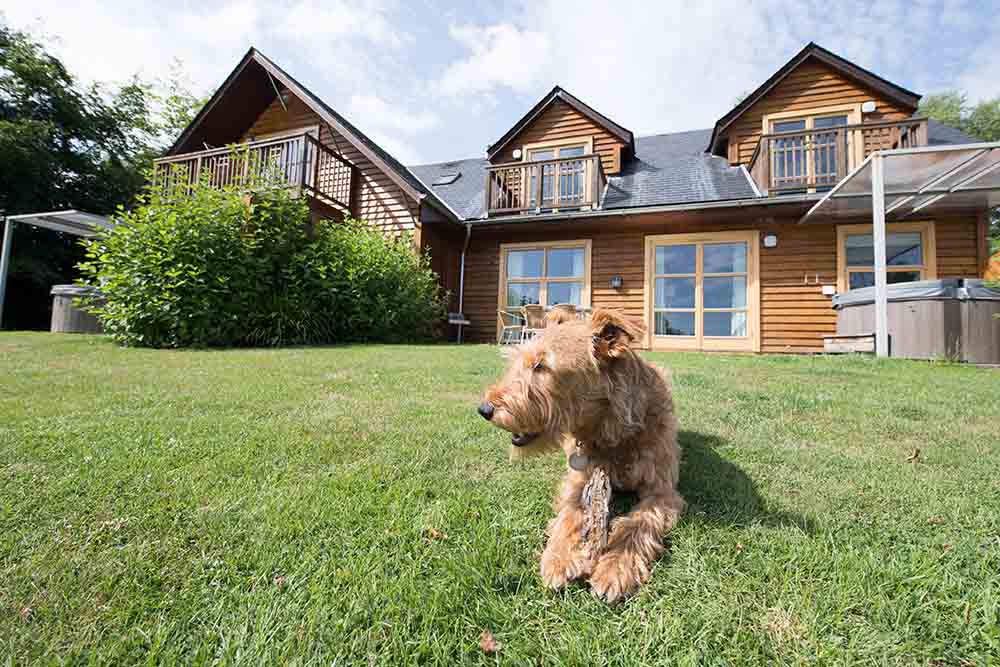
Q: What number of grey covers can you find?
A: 2